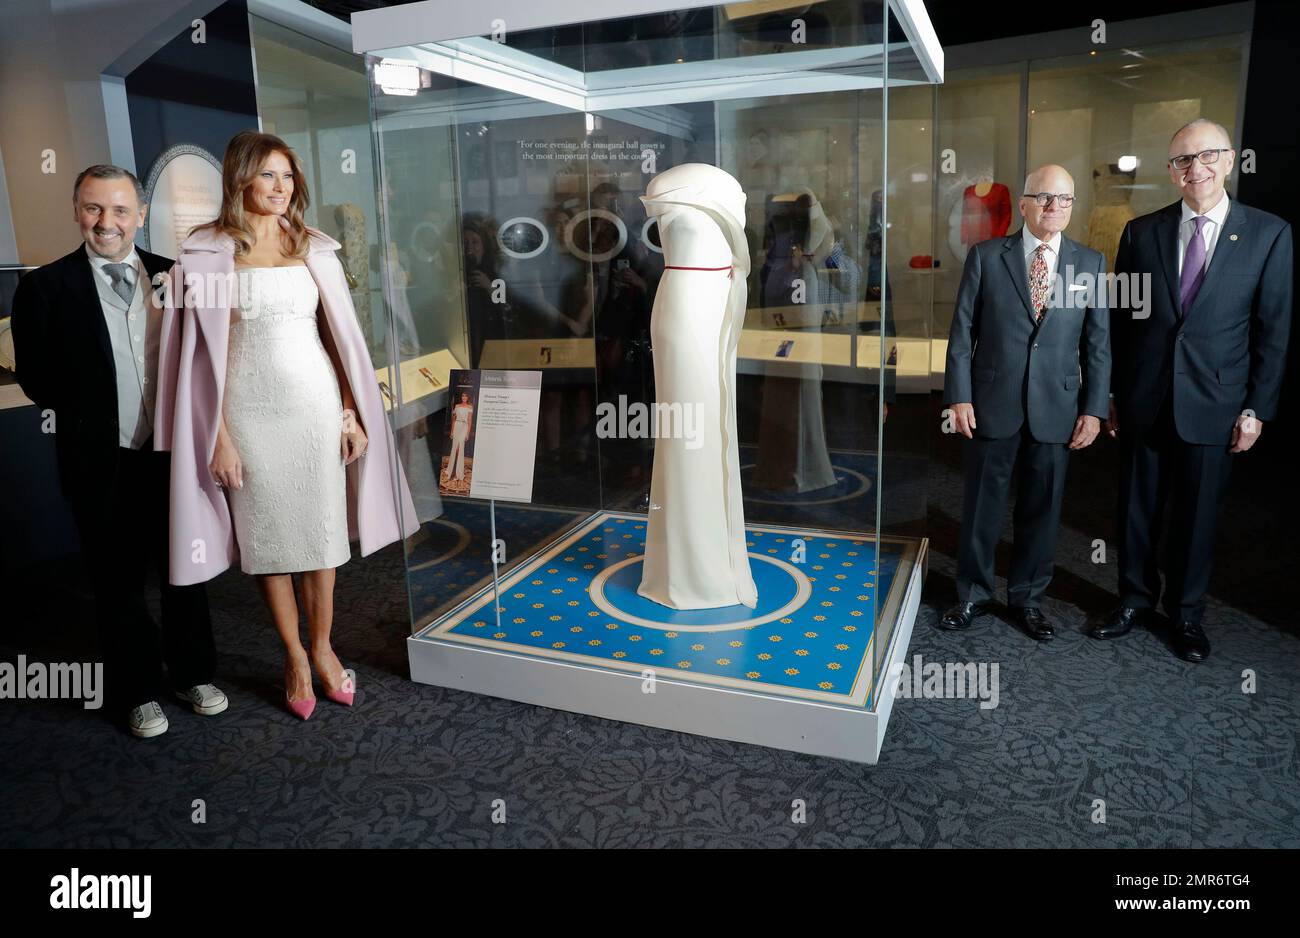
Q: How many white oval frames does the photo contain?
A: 3